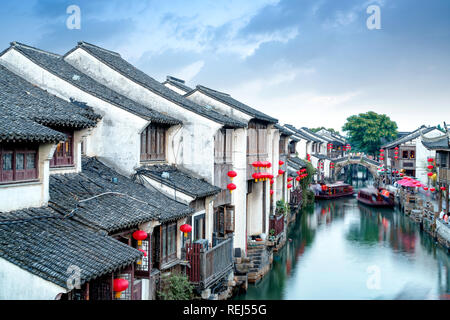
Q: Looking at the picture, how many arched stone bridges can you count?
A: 1